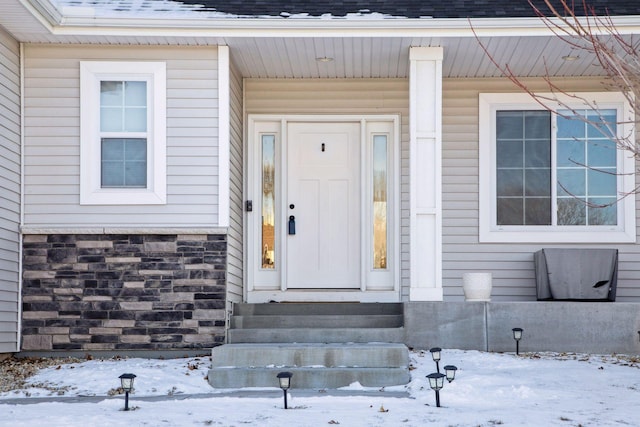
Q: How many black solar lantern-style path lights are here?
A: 6